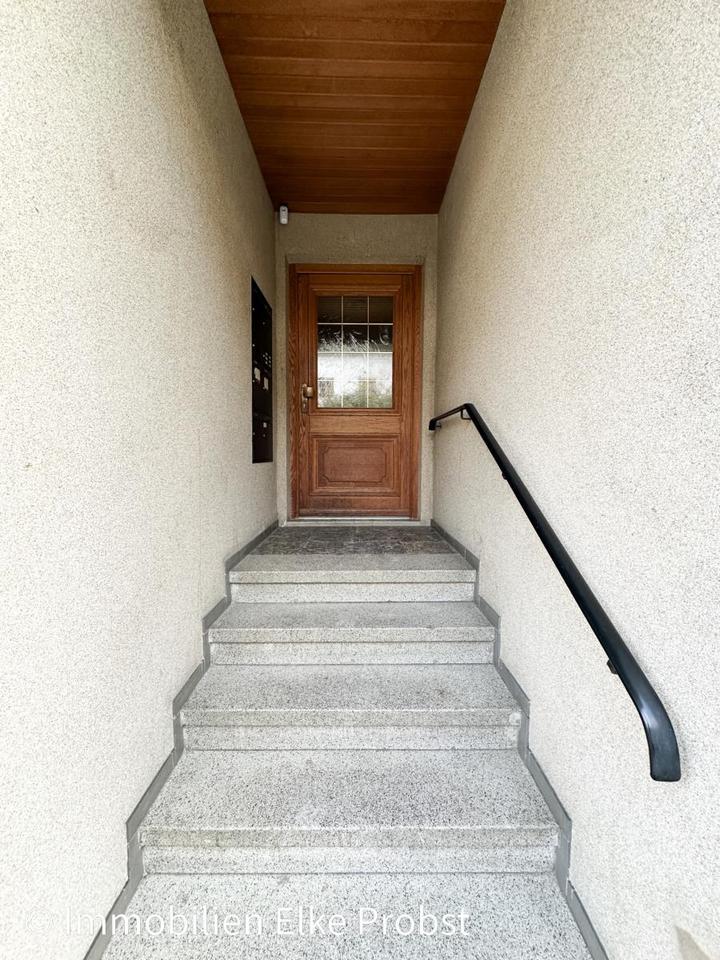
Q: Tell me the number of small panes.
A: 12